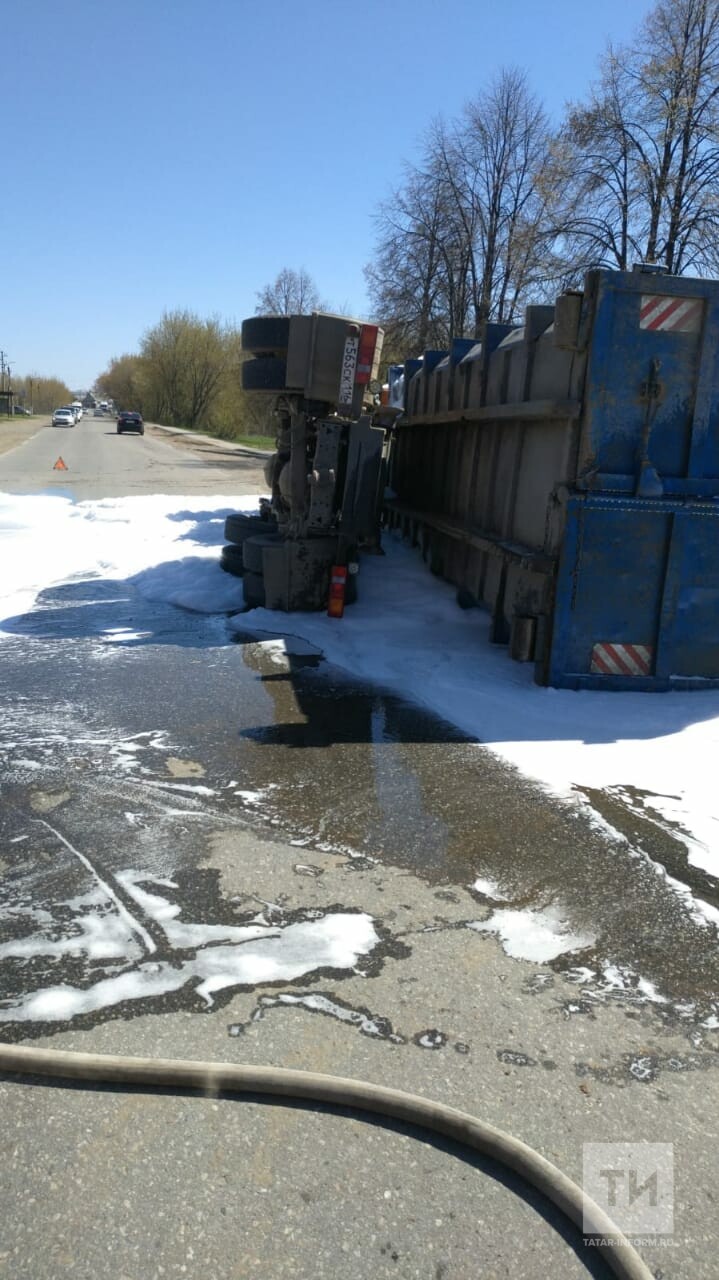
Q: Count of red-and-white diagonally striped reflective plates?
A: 2